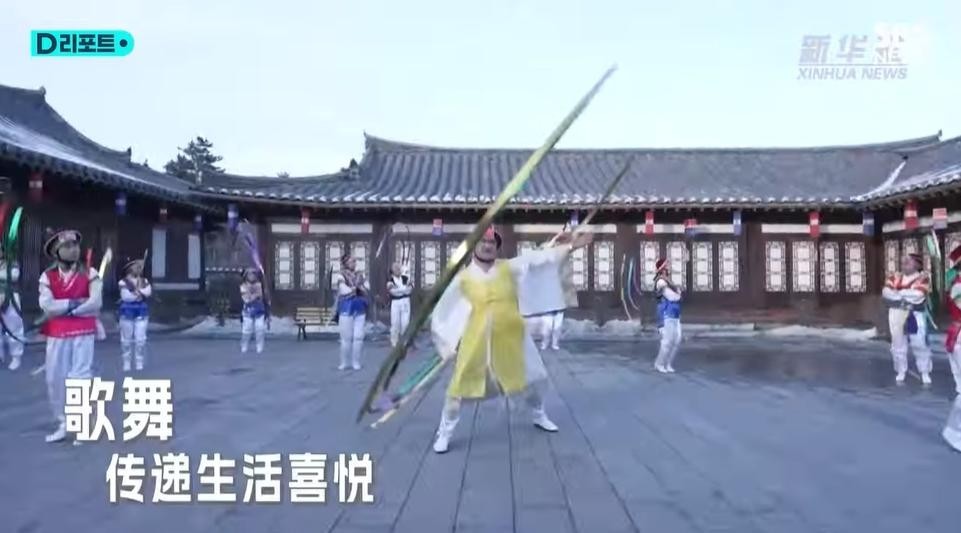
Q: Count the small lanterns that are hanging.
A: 15